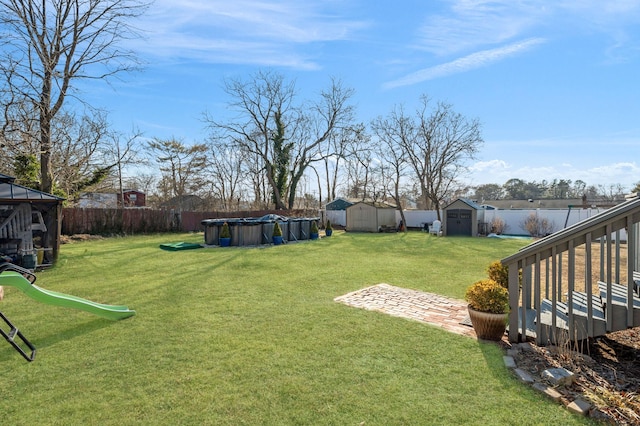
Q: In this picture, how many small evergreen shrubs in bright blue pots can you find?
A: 4